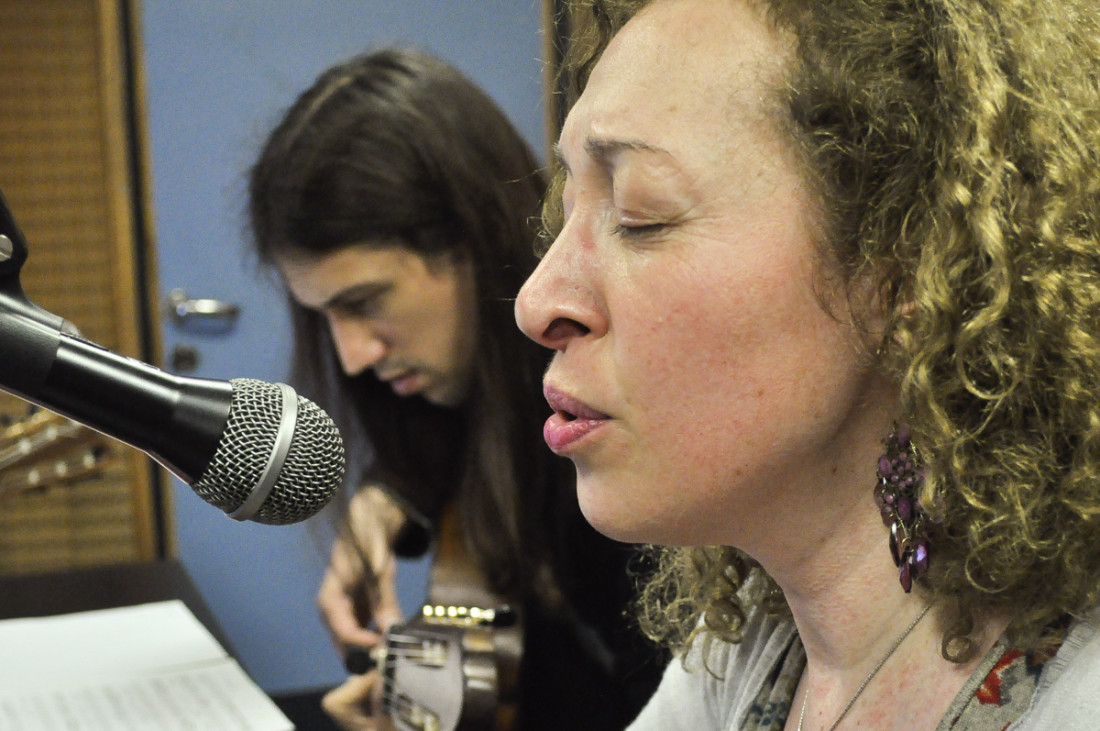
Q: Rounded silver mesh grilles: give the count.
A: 1